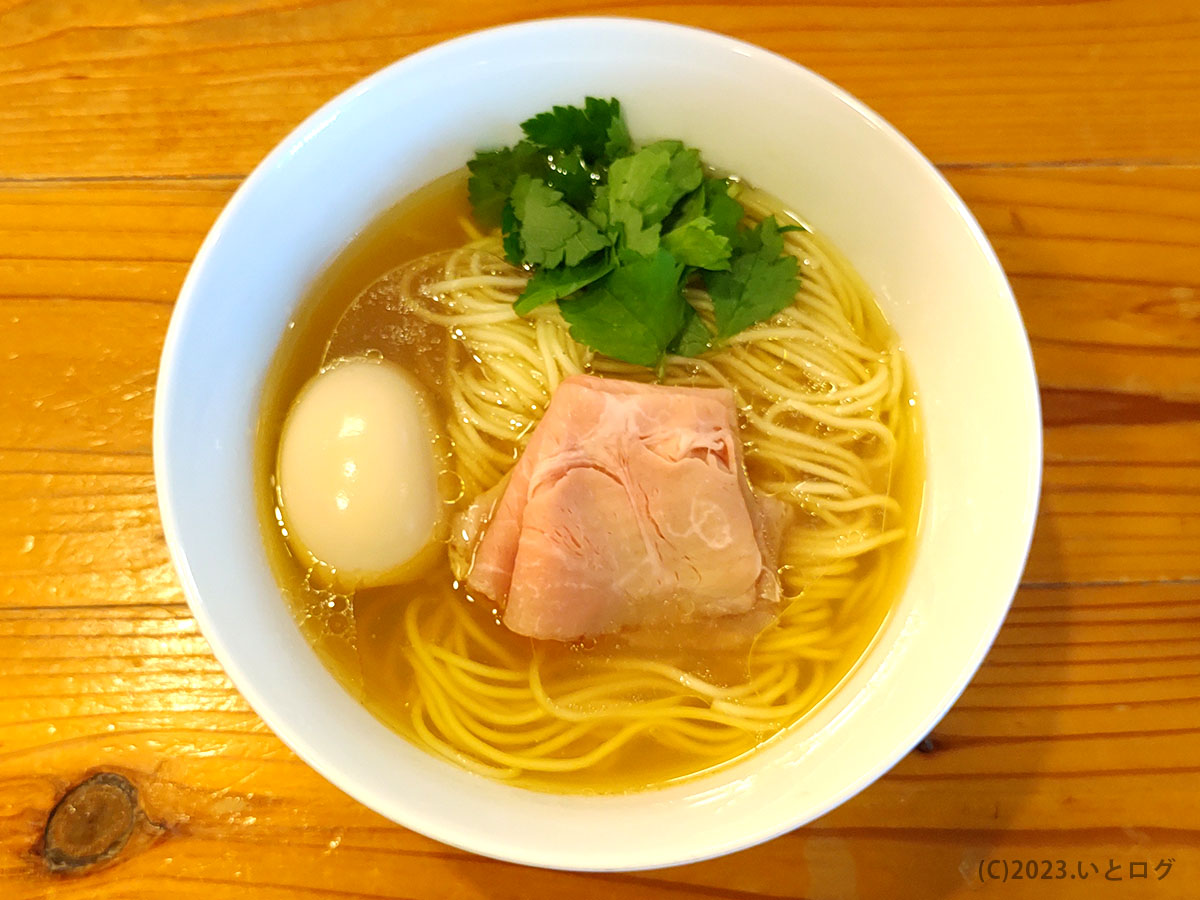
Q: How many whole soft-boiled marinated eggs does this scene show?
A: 1